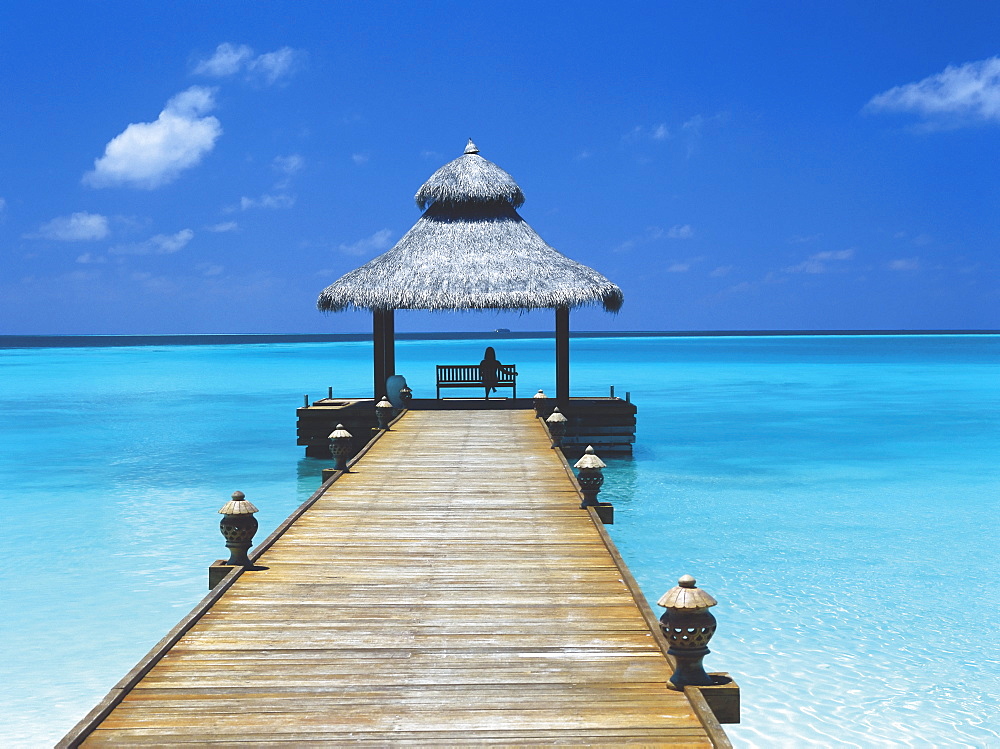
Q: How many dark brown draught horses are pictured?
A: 0